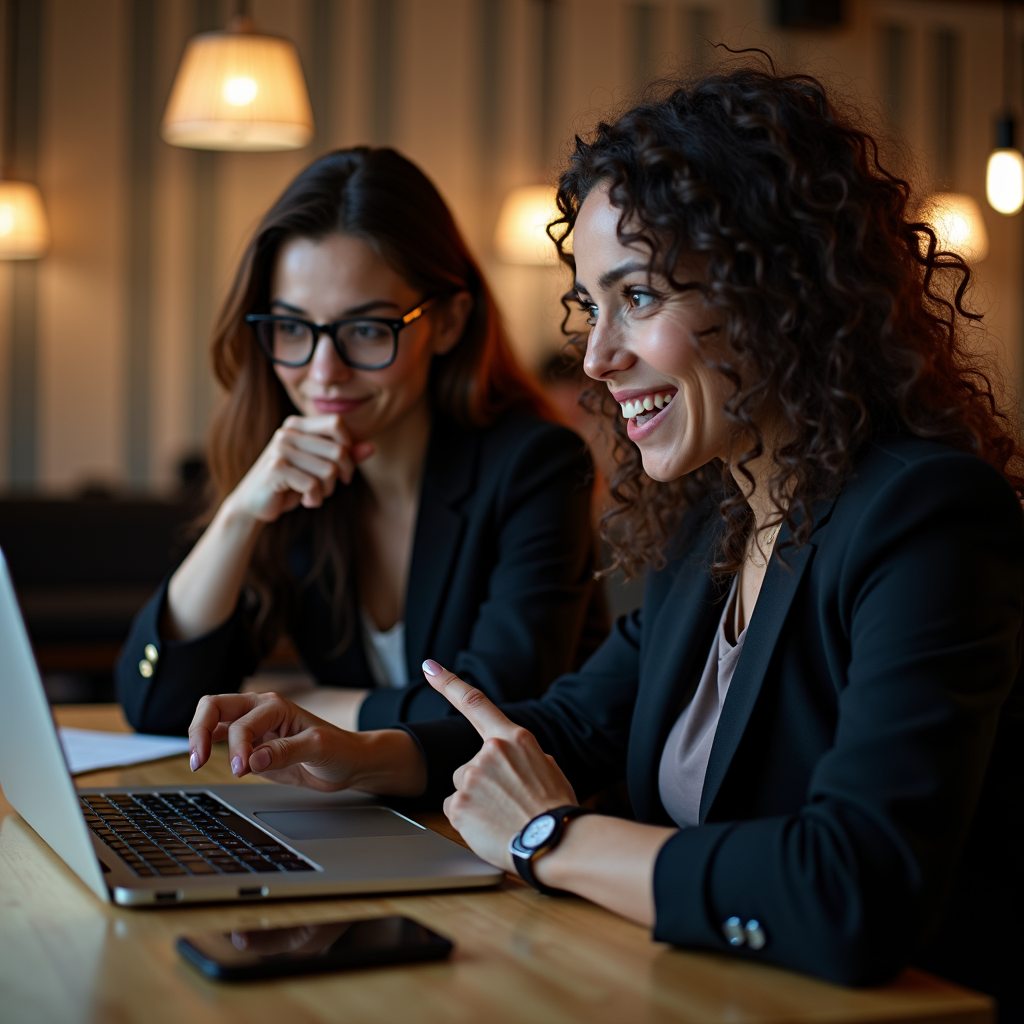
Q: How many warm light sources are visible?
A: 5